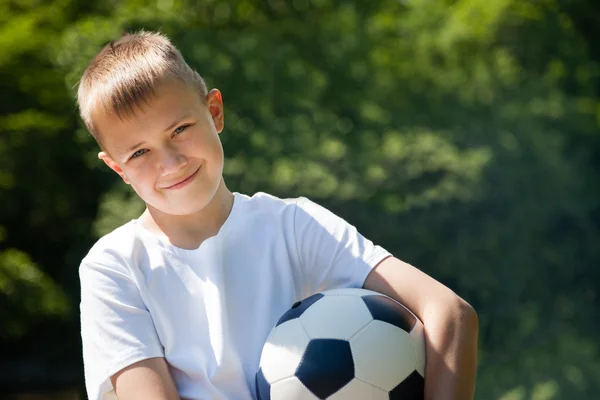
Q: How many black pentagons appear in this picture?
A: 5